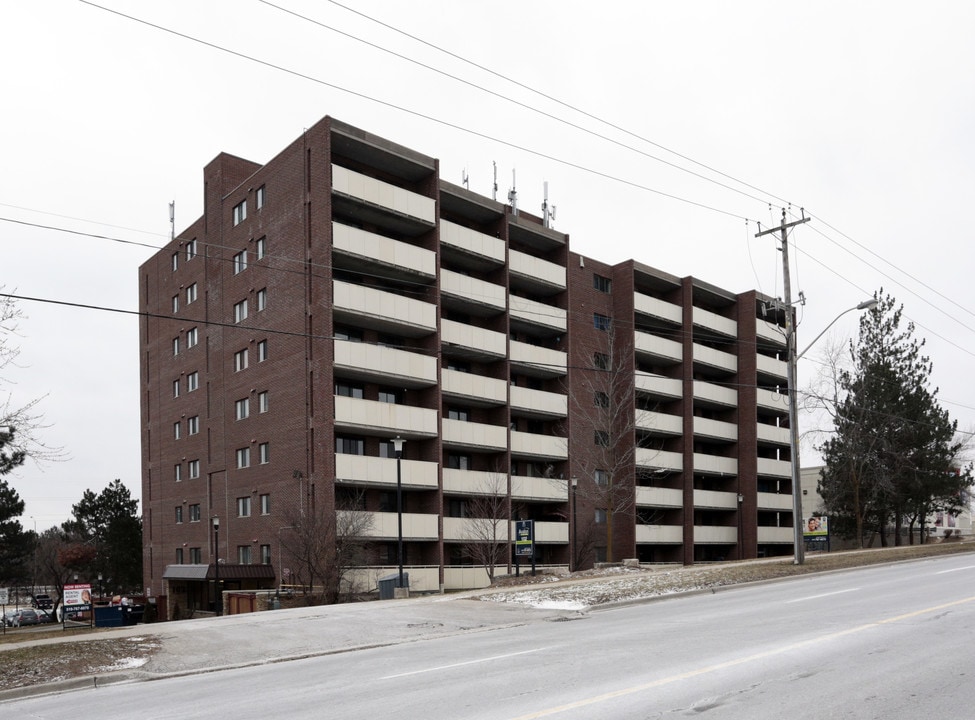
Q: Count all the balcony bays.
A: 6